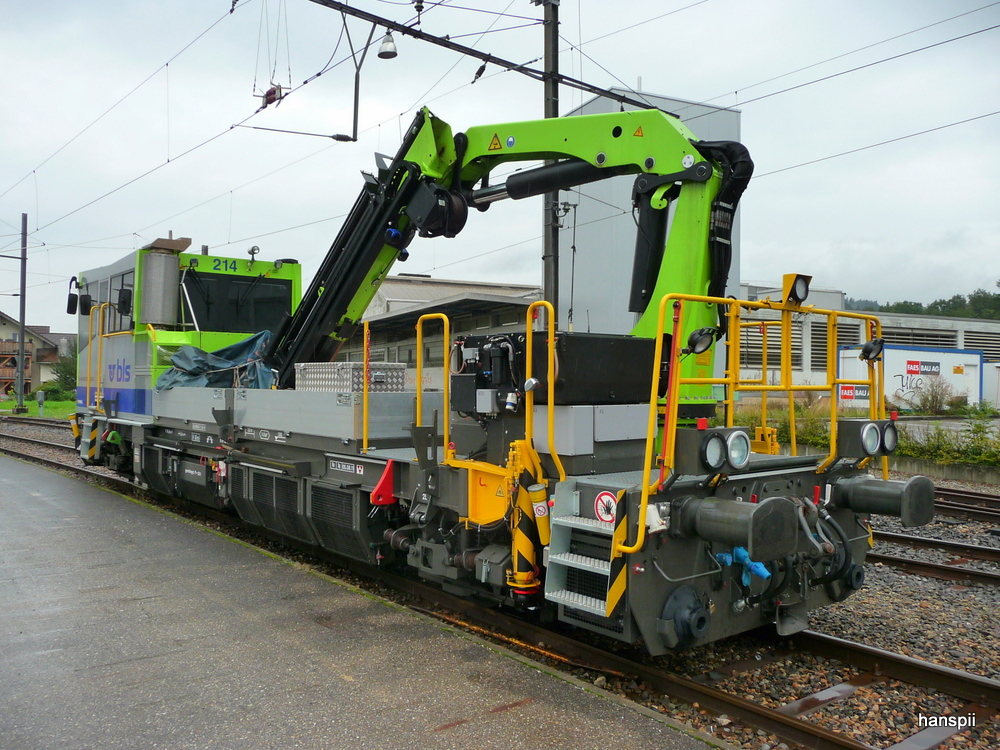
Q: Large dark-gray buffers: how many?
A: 2